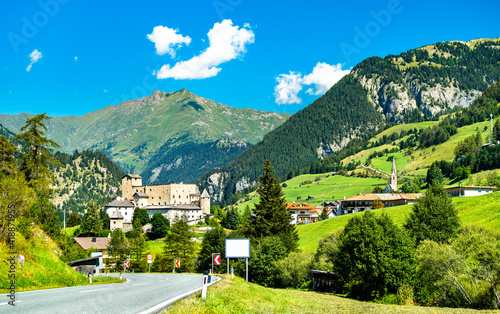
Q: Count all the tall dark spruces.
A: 1